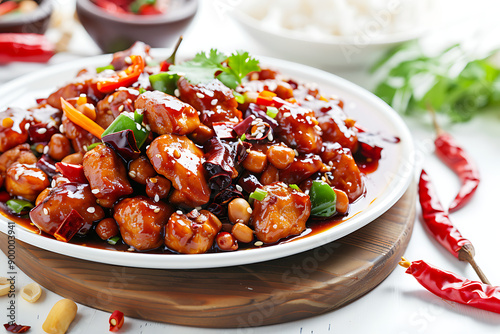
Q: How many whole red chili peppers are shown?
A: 3